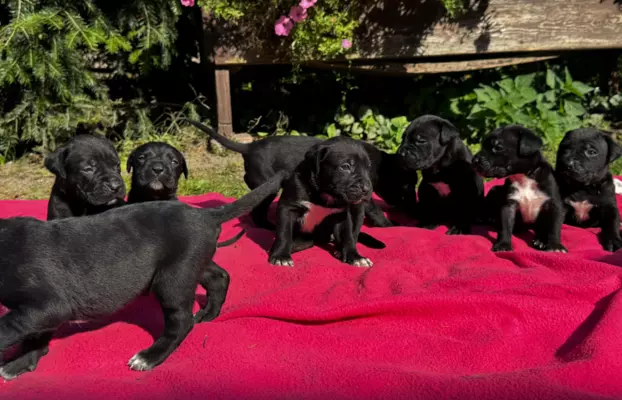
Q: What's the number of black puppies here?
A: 8